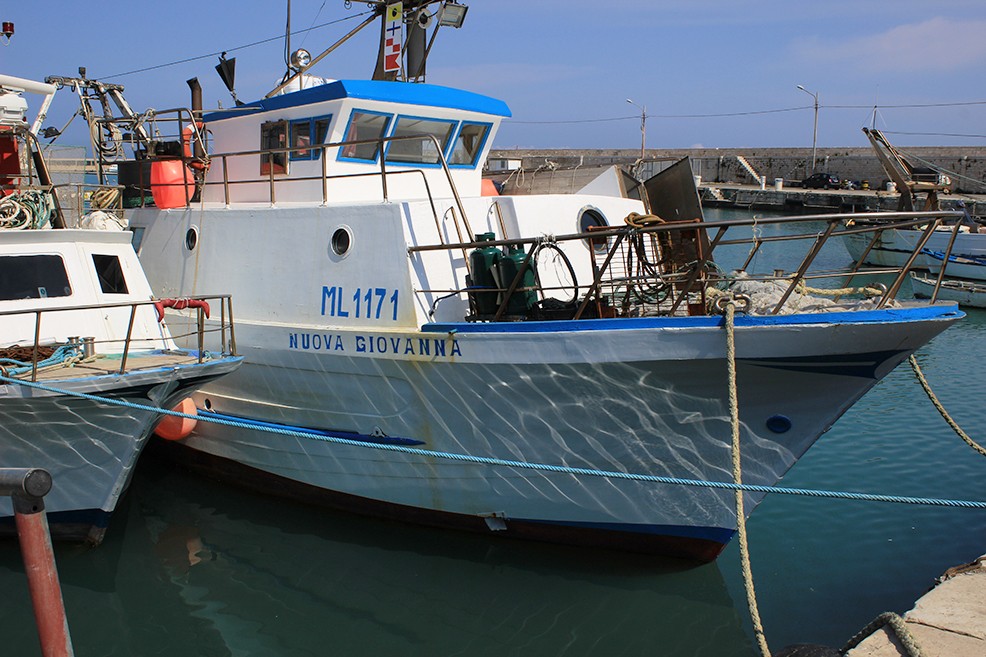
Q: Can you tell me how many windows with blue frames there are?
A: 5